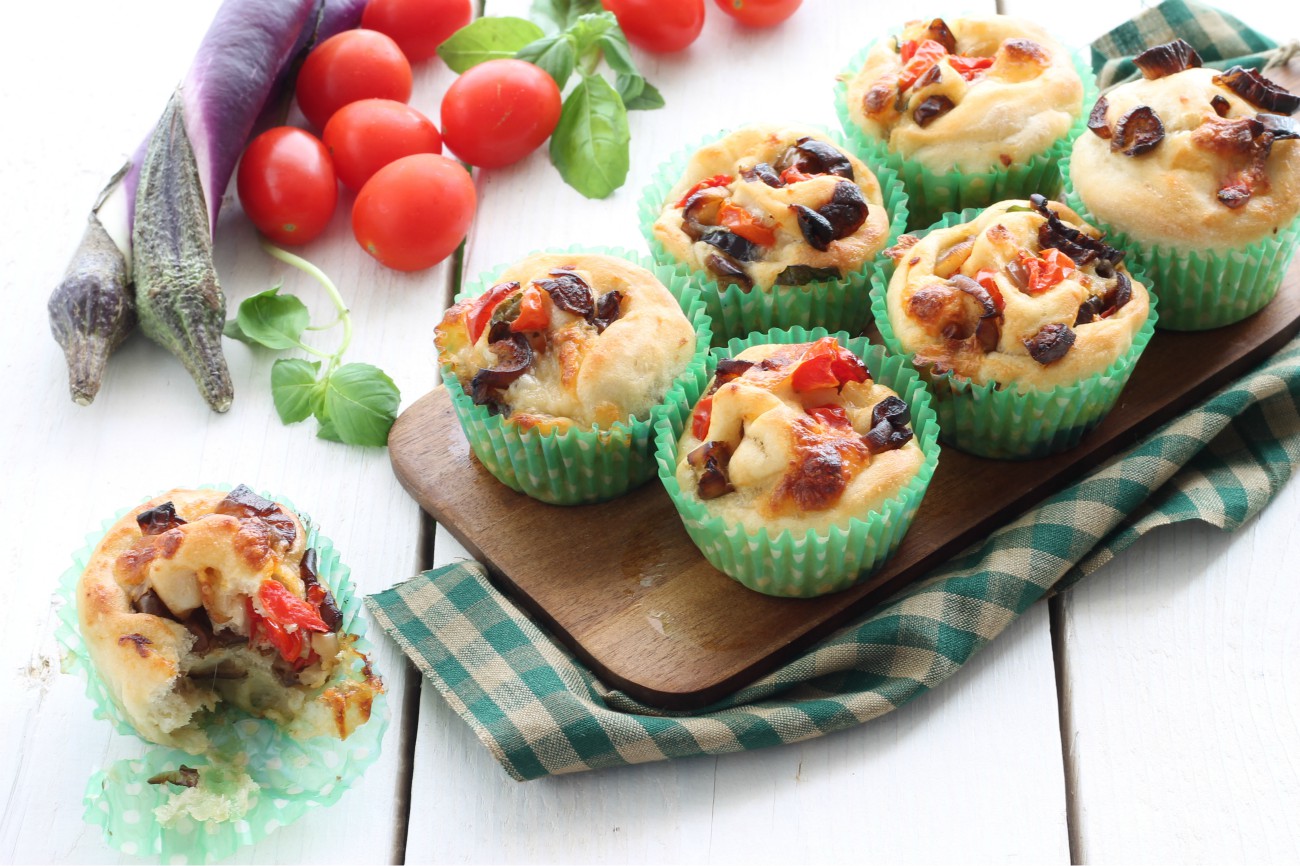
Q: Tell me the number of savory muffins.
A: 7